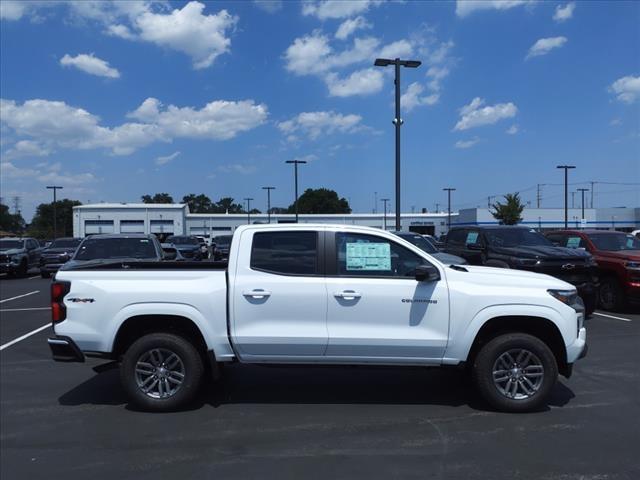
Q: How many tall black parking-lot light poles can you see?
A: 9